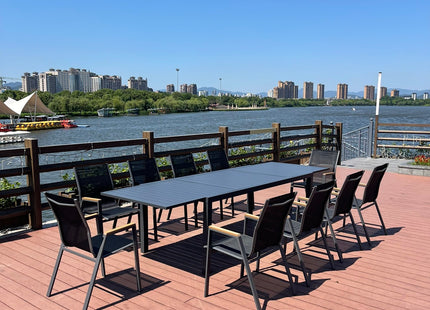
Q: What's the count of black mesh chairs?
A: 10